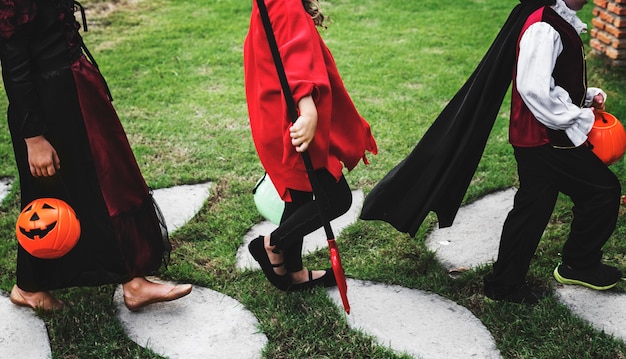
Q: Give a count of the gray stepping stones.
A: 8